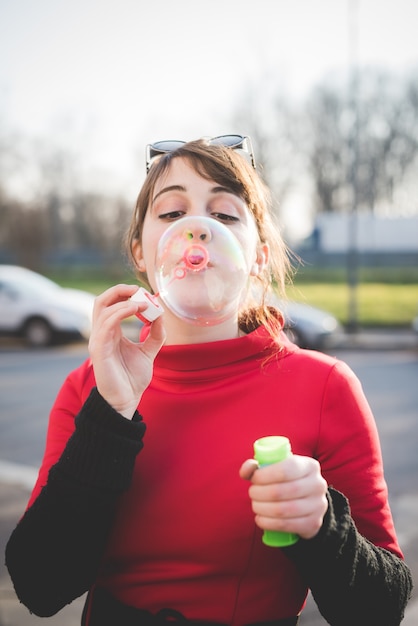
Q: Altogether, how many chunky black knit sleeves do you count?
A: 2